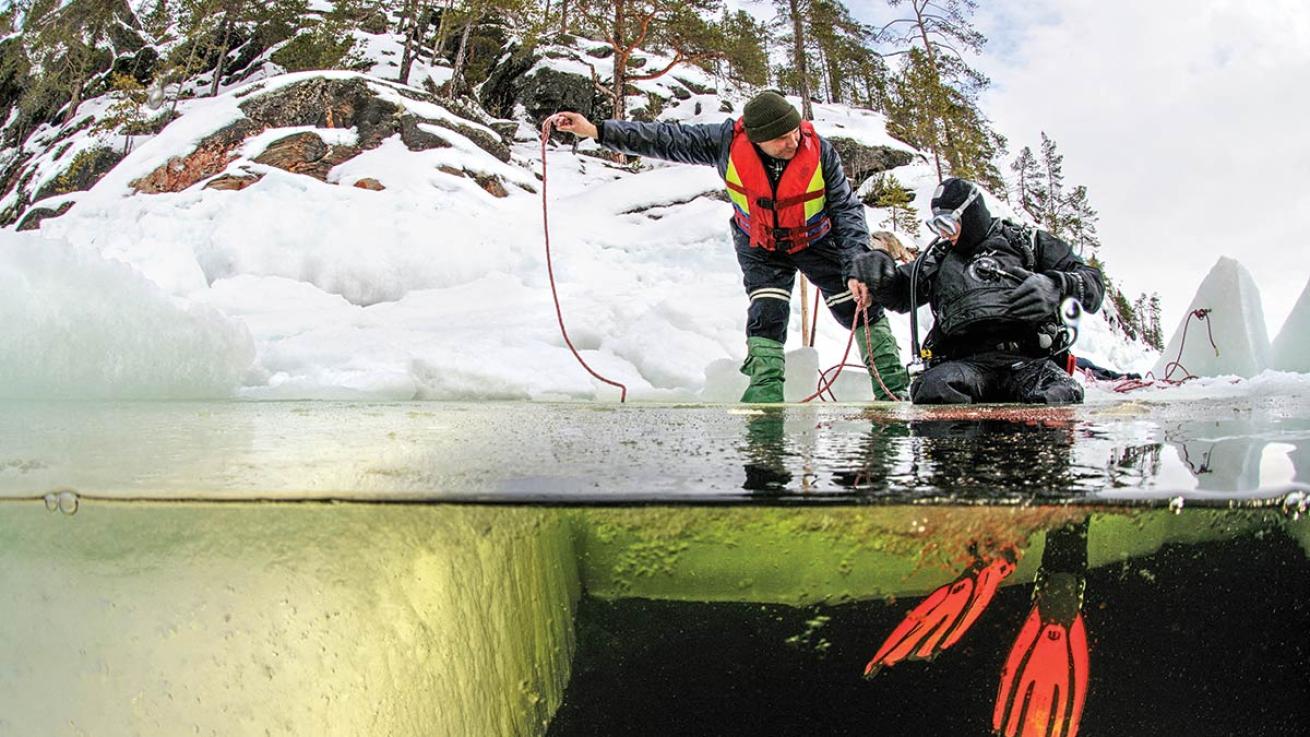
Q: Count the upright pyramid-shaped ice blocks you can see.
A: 2